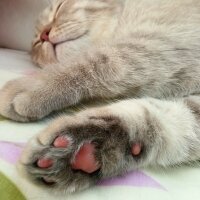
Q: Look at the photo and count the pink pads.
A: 4